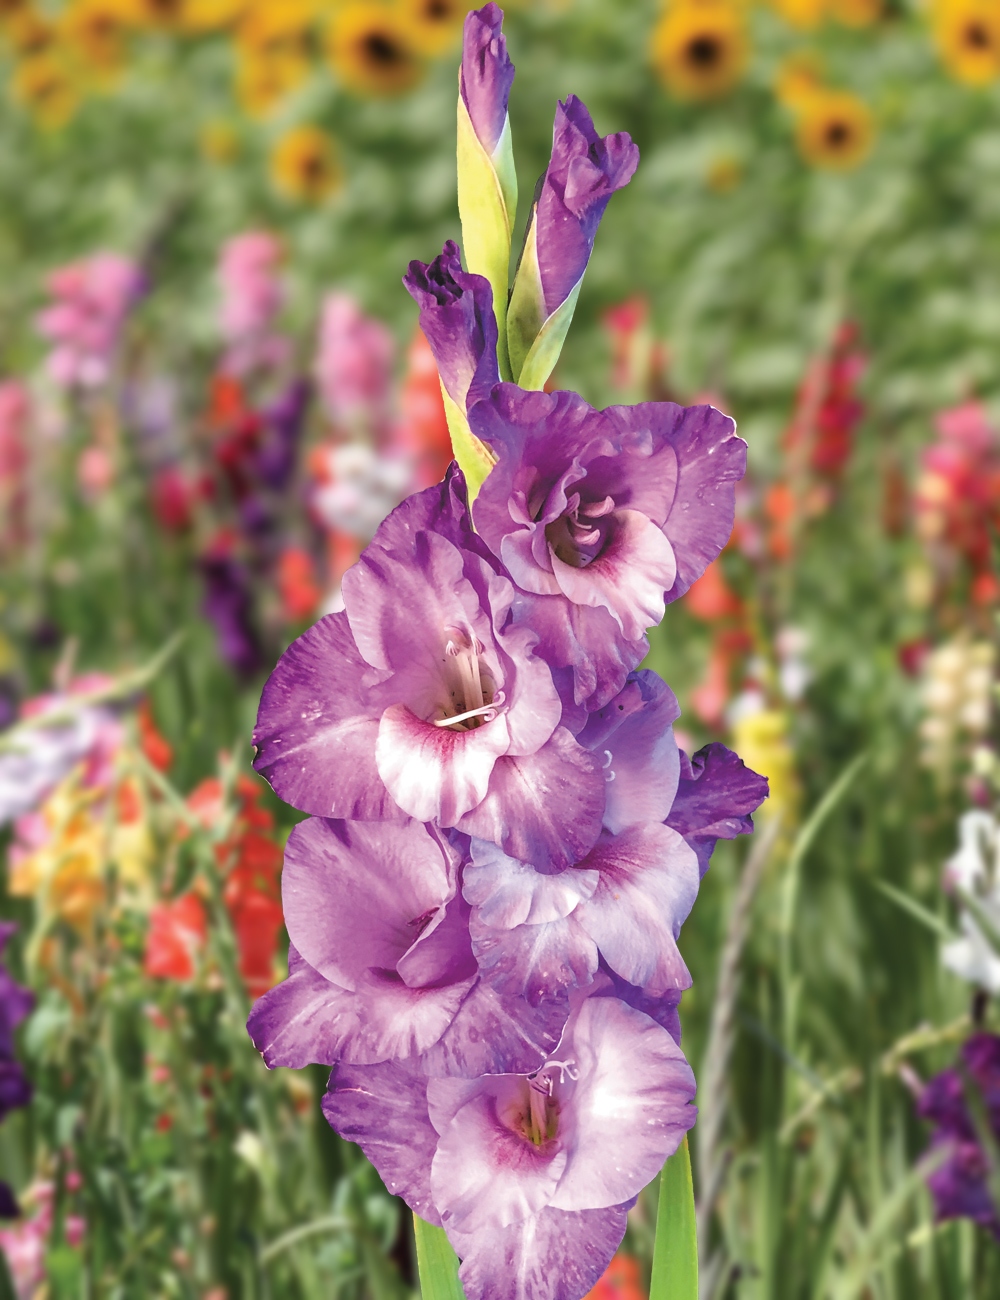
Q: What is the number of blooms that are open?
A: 5